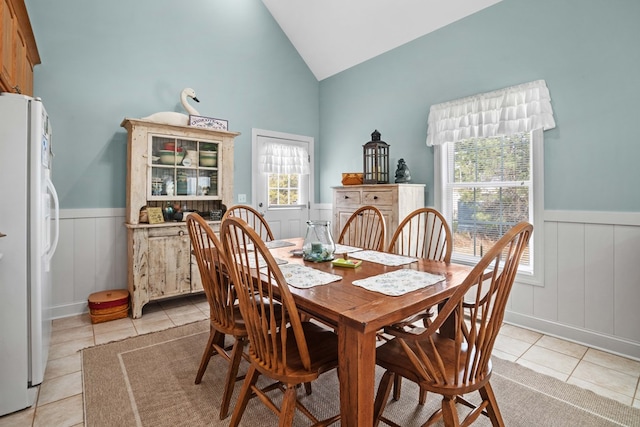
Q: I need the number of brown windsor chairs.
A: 6